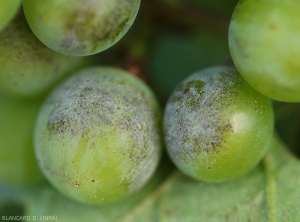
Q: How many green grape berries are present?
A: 7